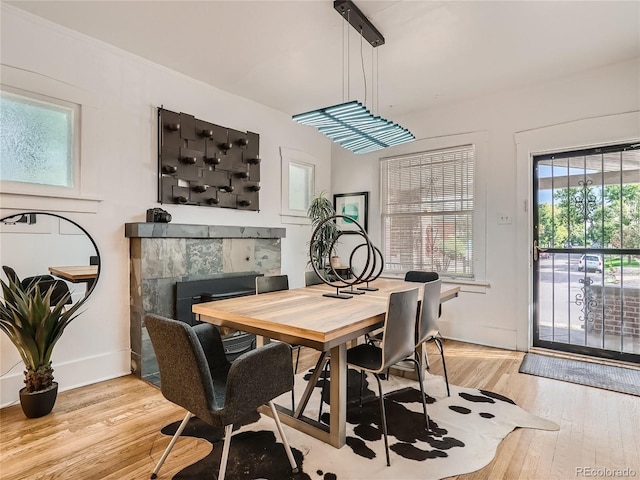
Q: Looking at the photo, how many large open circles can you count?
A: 3